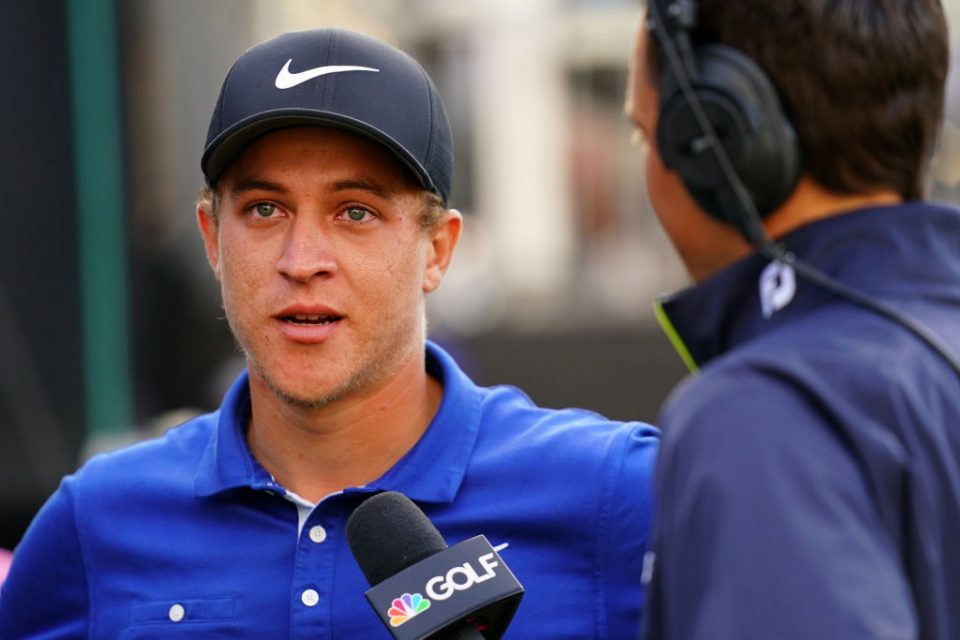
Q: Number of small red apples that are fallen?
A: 0